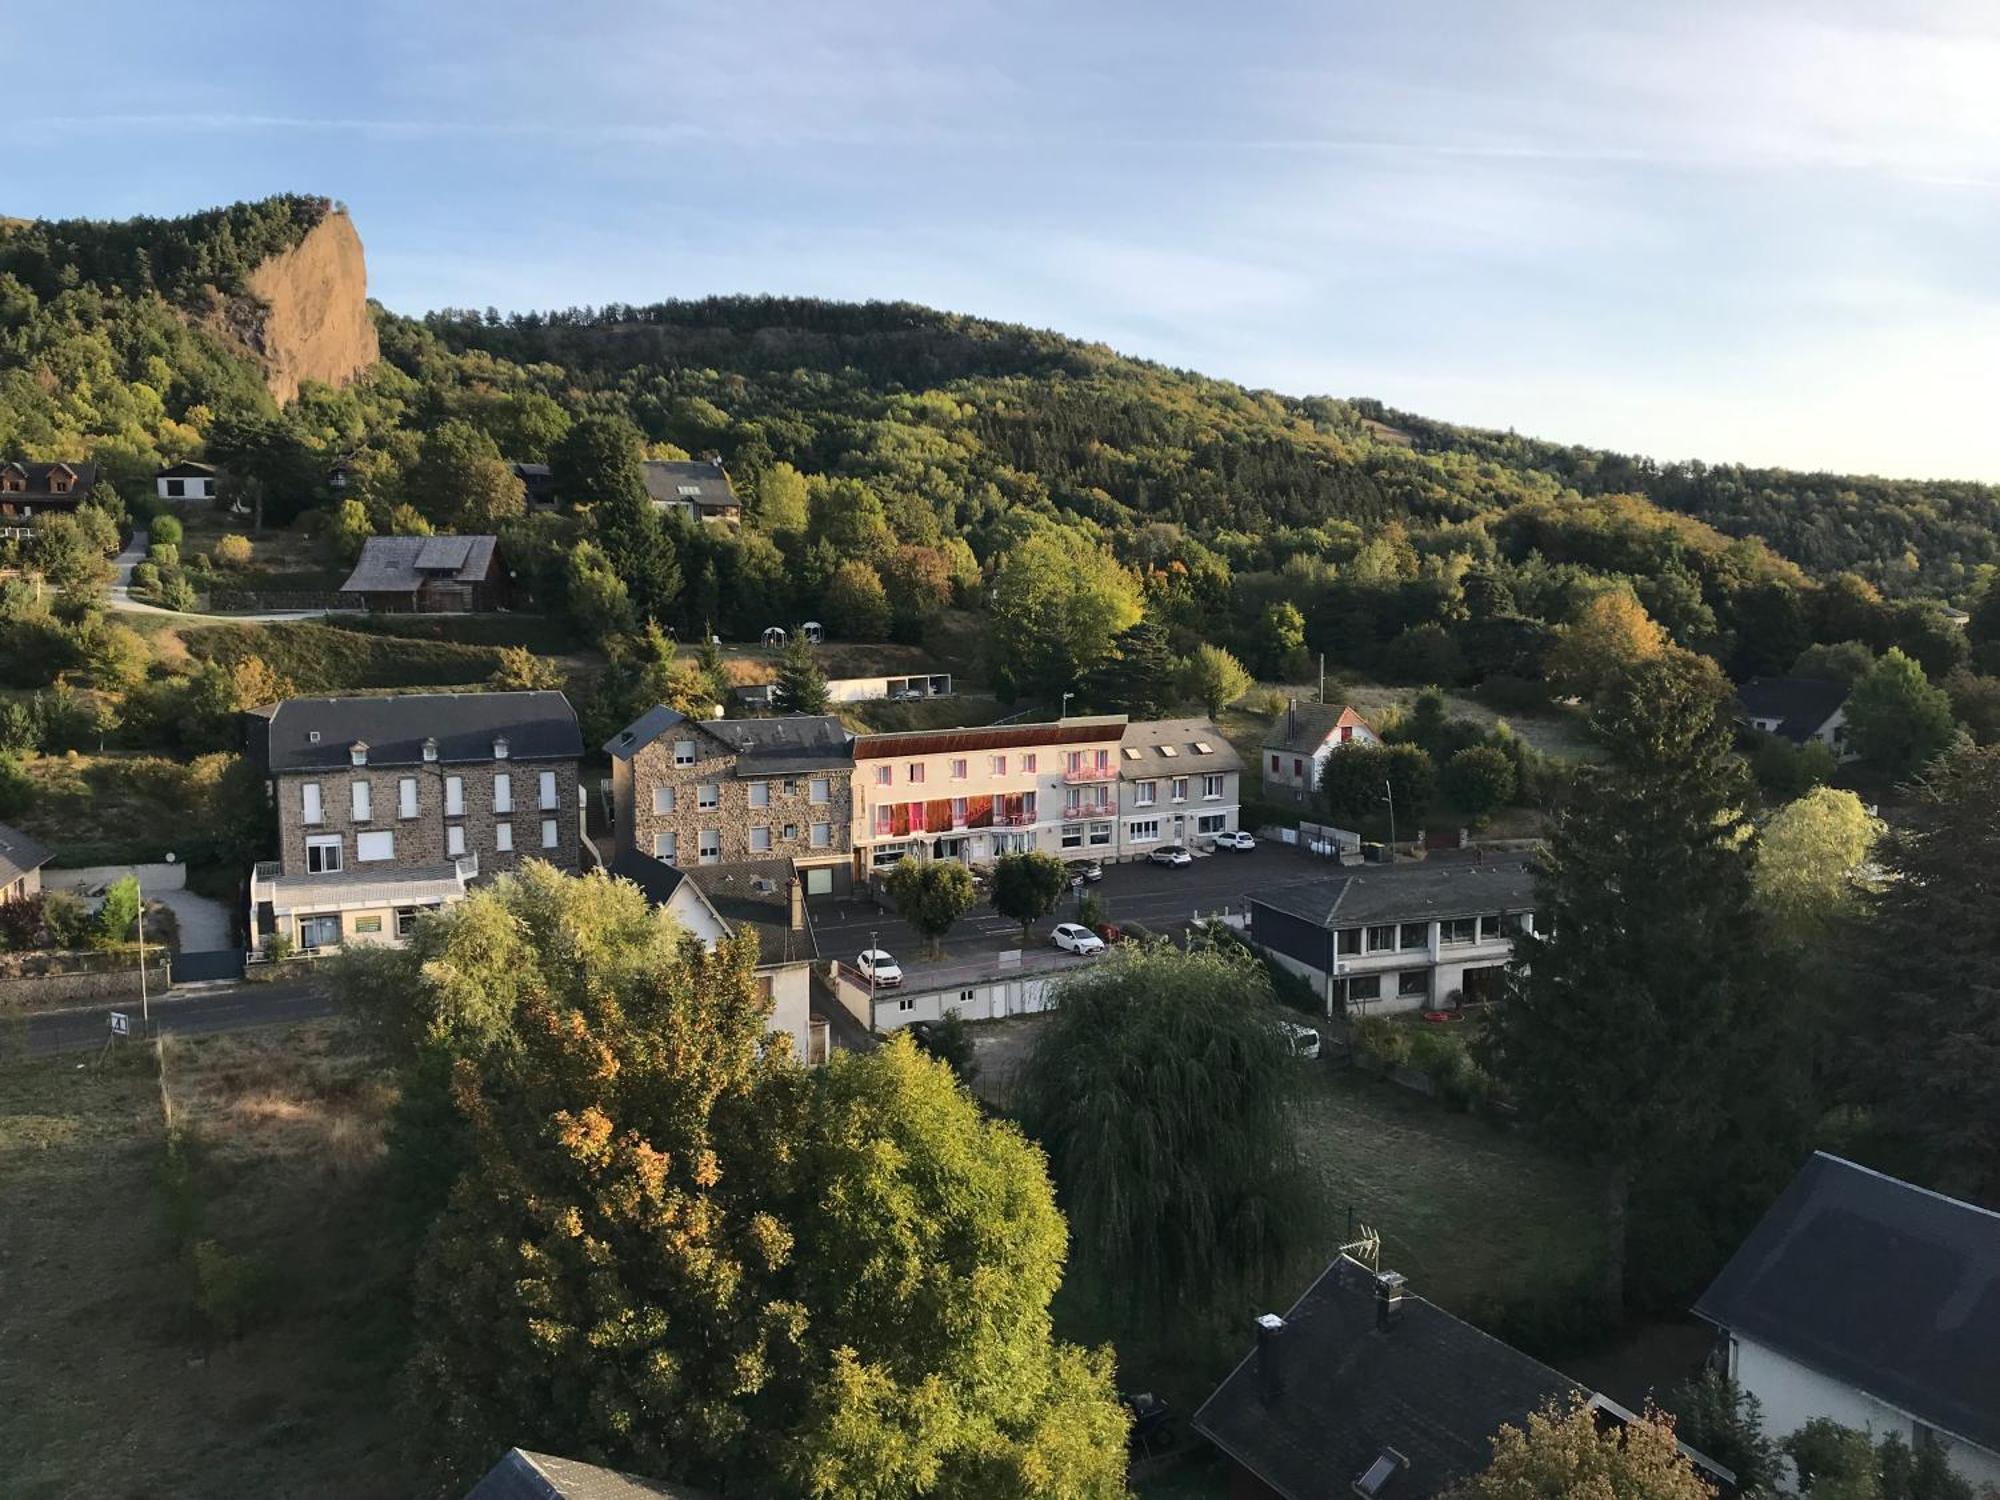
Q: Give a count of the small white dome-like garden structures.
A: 2